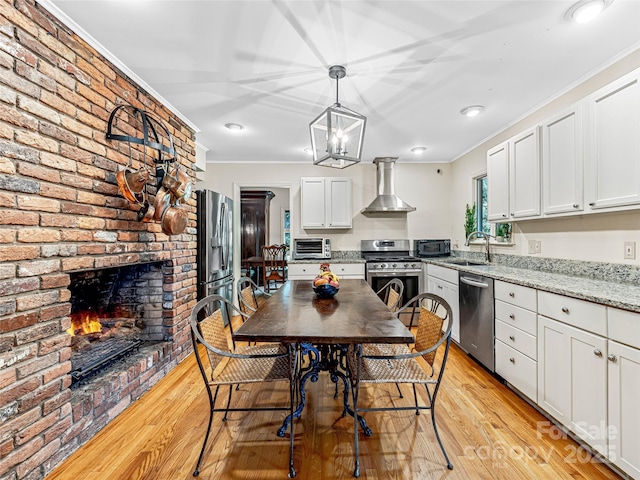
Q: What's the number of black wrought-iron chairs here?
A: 4